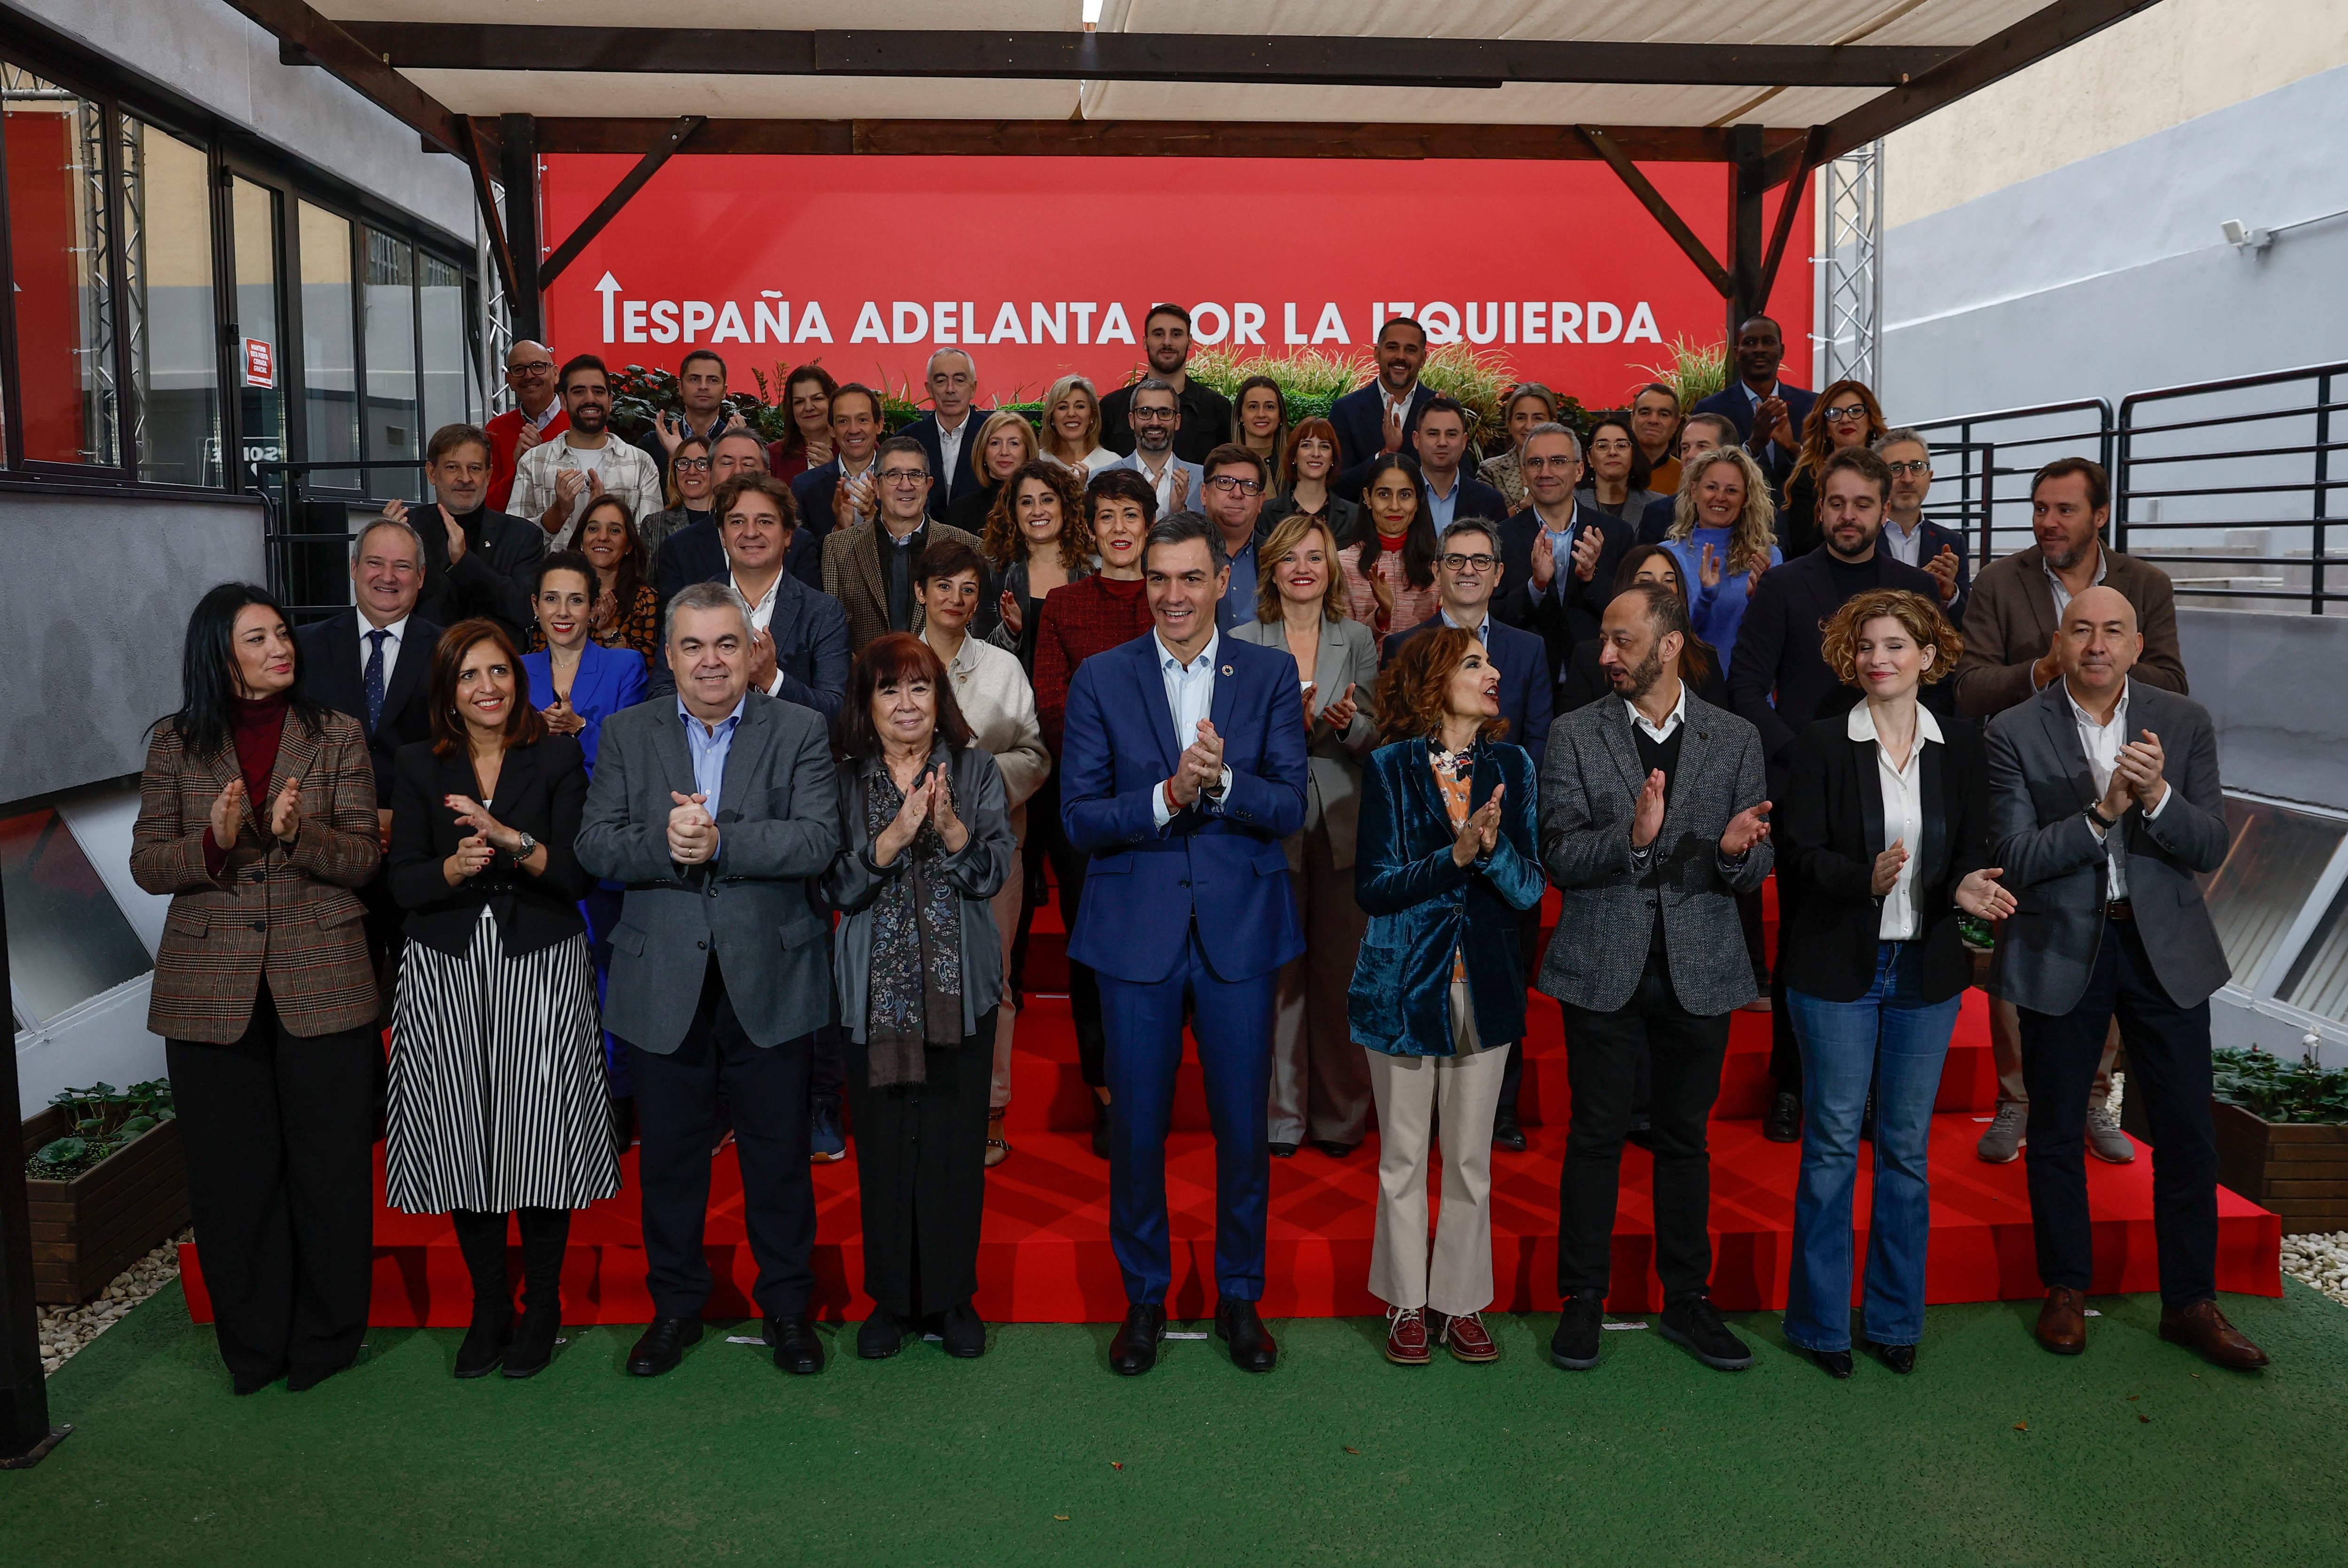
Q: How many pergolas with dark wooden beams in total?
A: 1